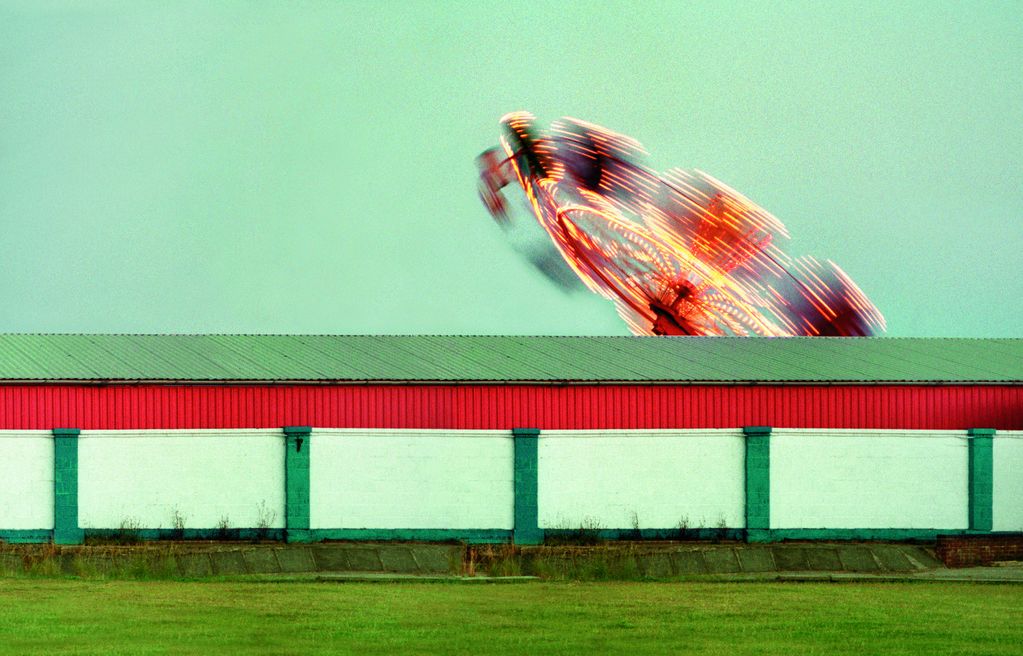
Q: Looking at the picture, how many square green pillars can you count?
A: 5